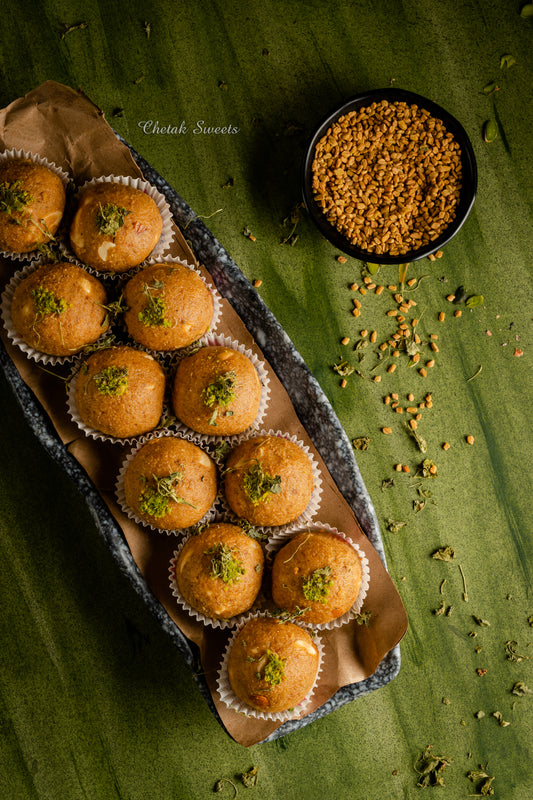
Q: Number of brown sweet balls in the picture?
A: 11